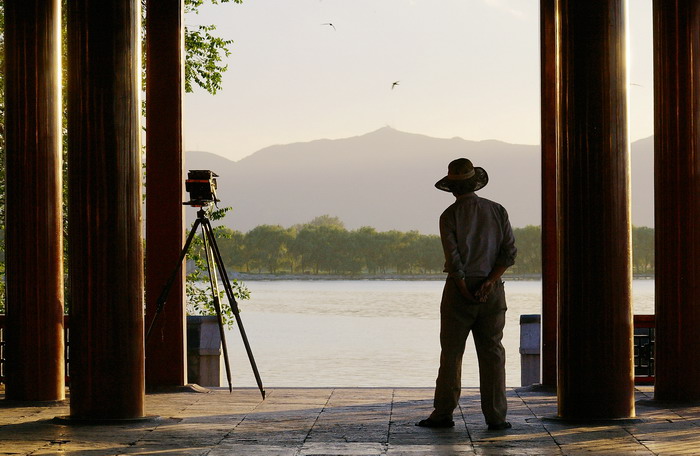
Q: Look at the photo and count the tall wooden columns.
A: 6